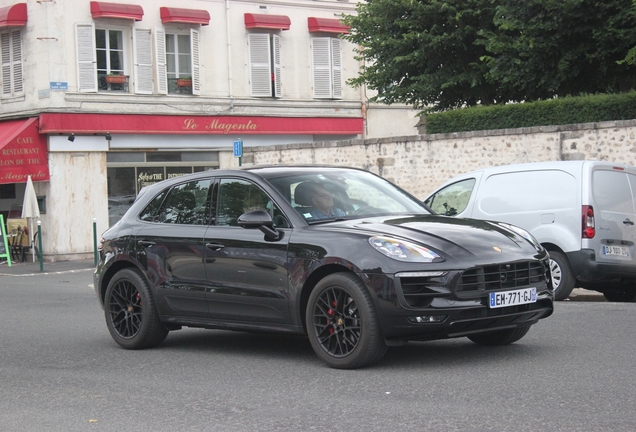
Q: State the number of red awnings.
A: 7